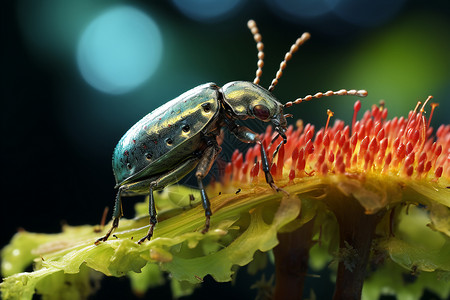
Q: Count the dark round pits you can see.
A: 5